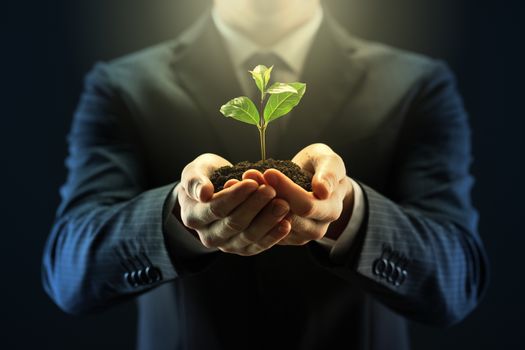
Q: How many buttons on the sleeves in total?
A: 8